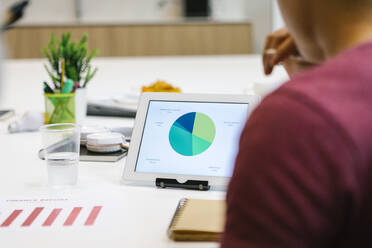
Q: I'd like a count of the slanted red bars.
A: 5